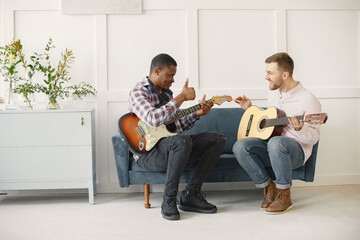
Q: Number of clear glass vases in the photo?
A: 3